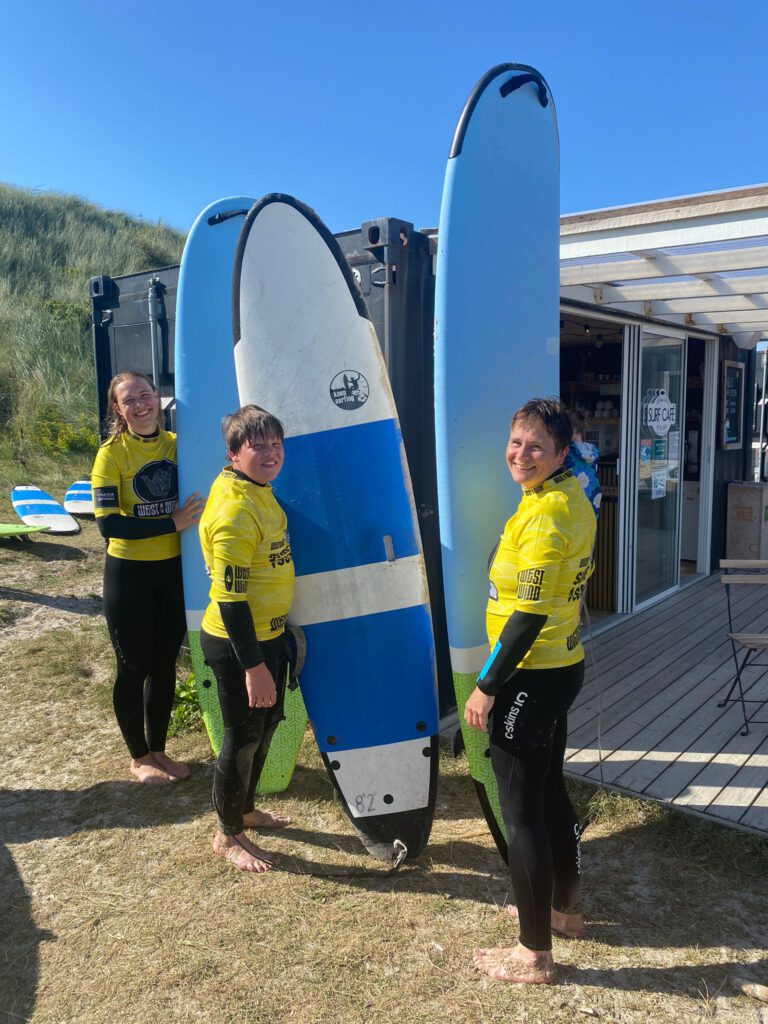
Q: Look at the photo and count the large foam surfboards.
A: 3